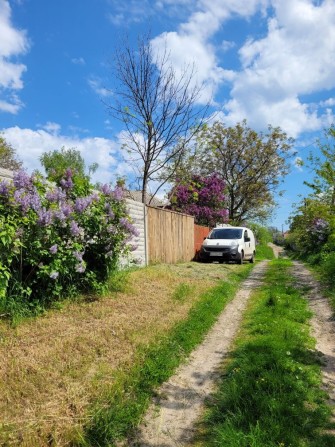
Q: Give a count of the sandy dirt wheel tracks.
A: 2